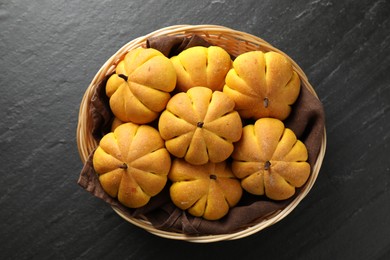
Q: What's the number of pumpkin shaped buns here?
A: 7